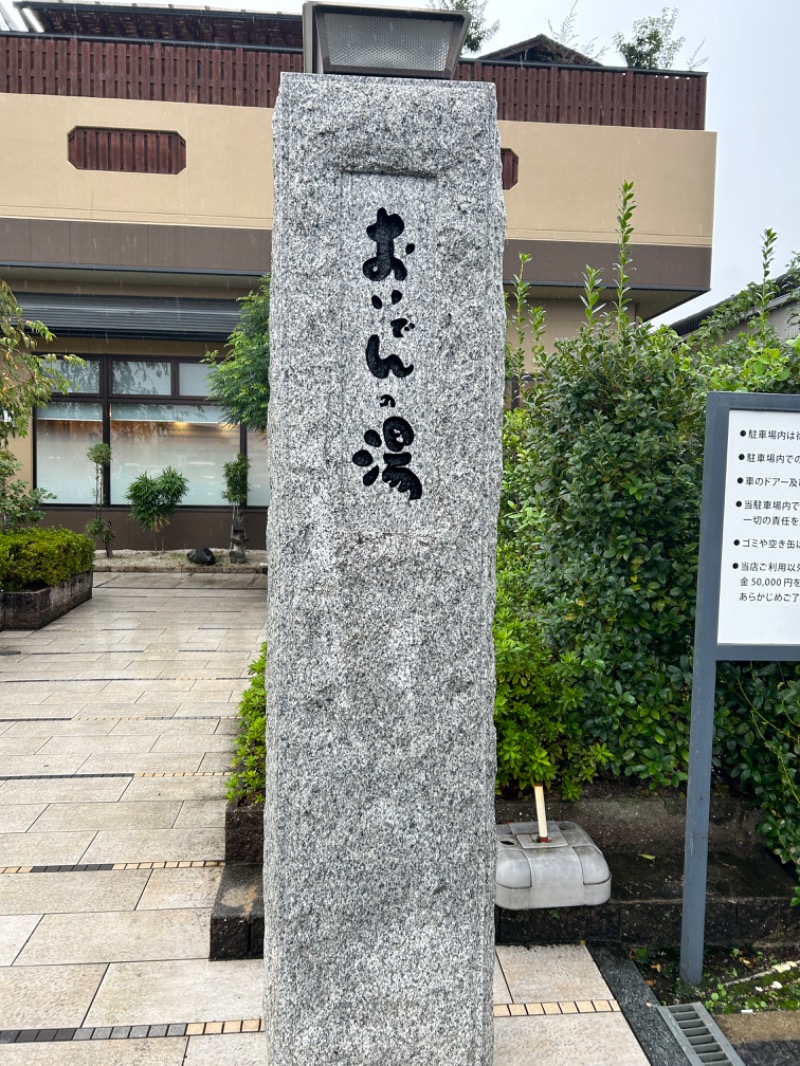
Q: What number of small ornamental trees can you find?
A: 3